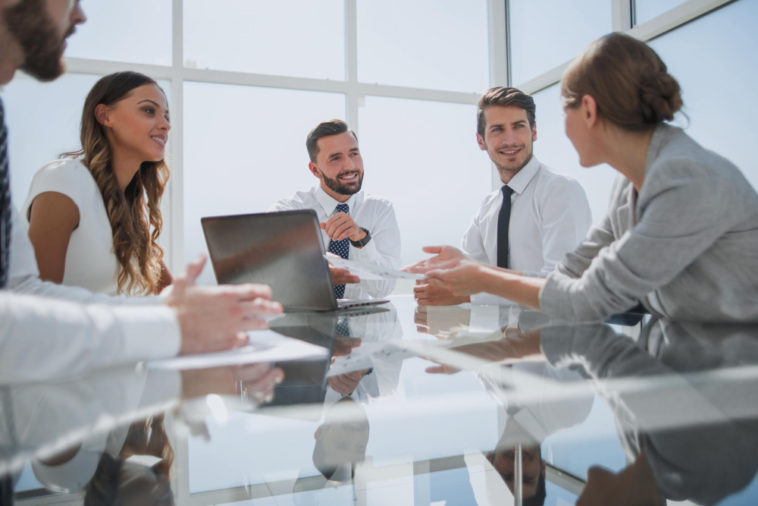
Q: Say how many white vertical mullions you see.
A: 4